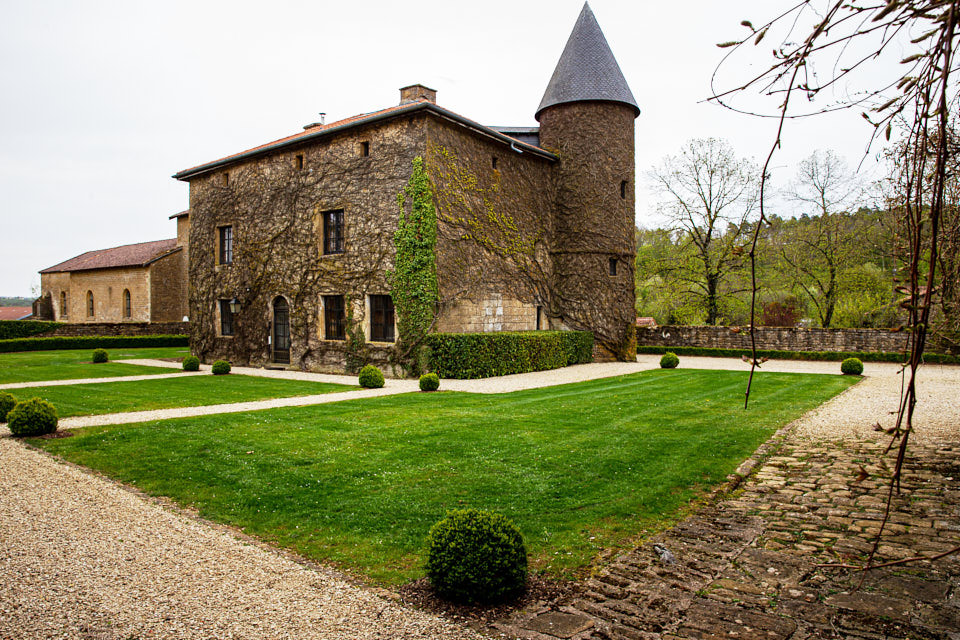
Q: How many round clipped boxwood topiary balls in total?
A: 10